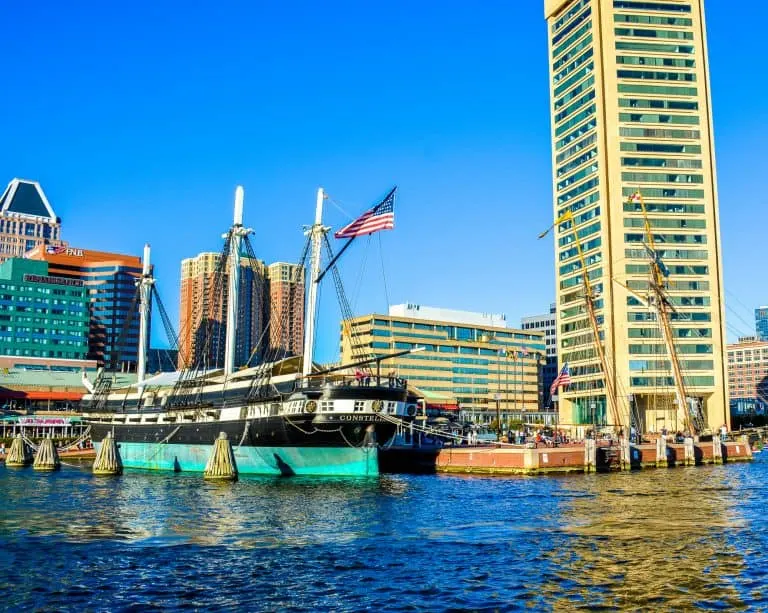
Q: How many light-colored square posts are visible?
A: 5